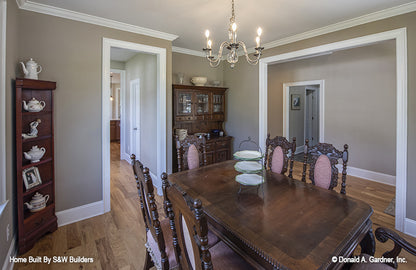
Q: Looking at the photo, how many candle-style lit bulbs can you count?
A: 5